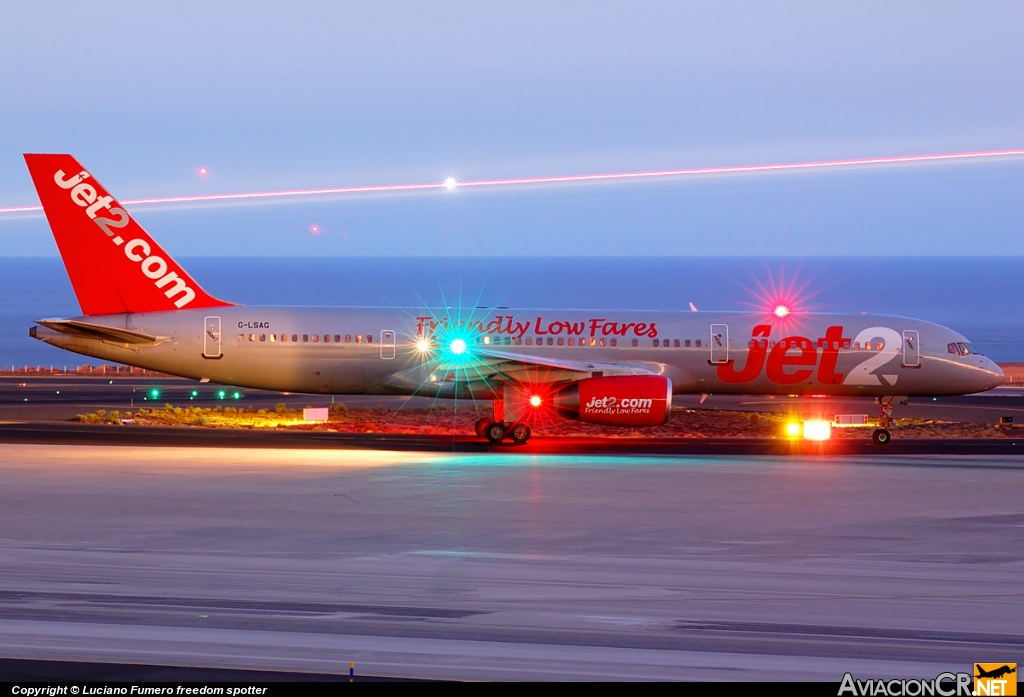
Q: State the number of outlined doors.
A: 4